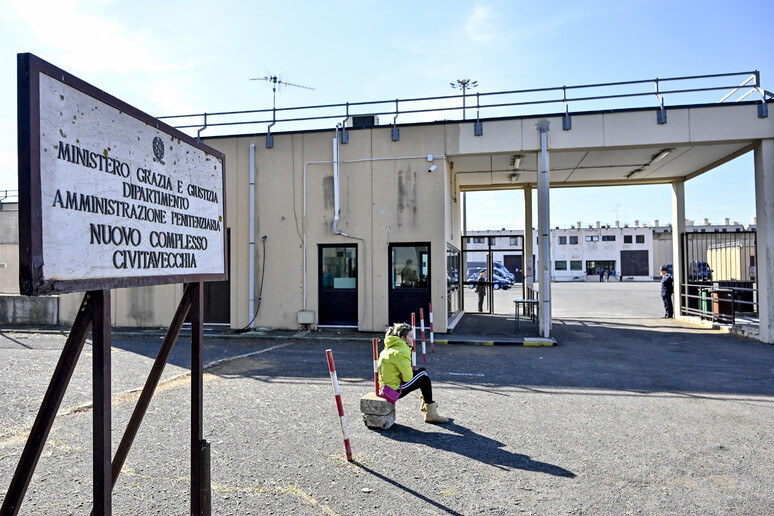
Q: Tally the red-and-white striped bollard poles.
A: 5